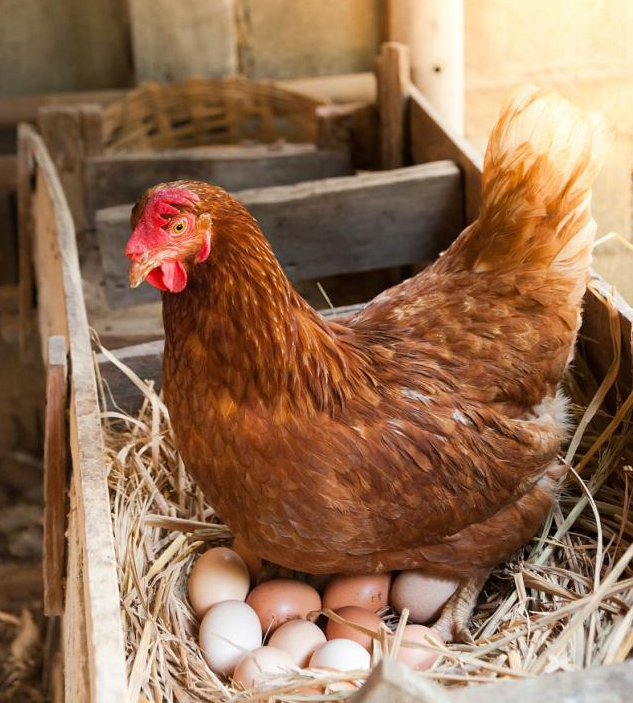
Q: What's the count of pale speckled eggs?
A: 1